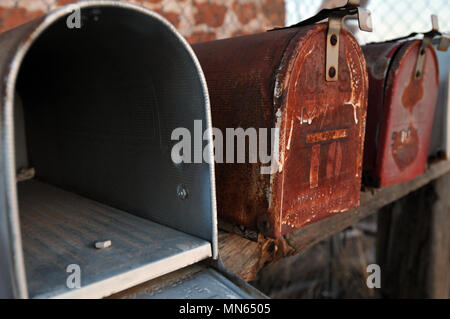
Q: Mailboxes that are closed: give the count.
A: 2